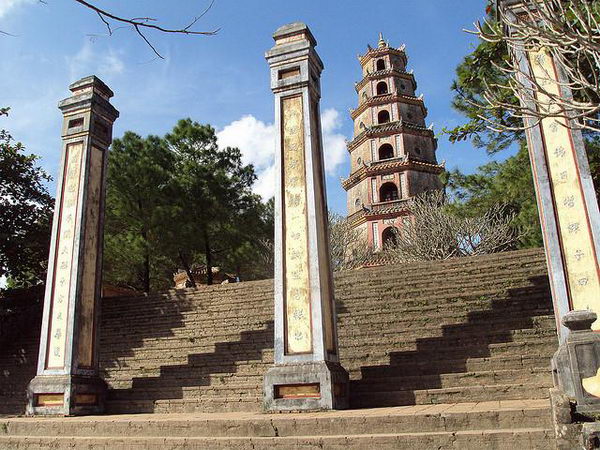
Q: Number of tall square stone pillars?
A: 3